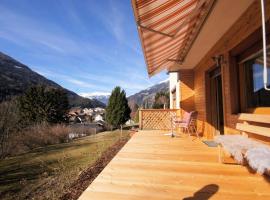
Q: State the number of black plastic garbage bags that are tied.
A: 0